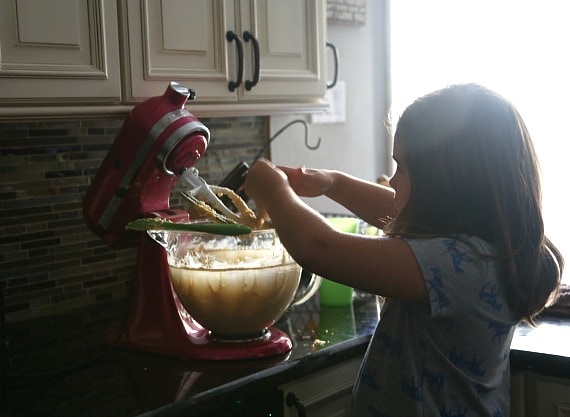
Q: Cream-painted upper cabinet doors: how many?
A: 3